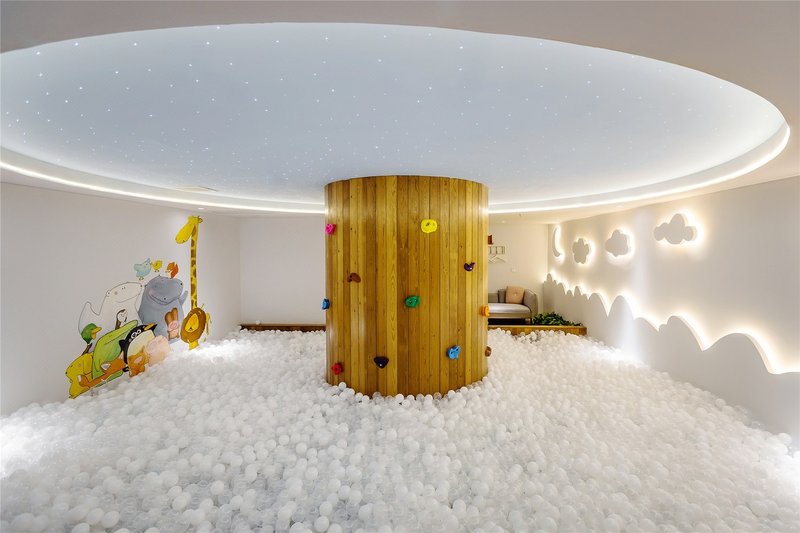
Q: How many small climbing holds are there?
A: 11